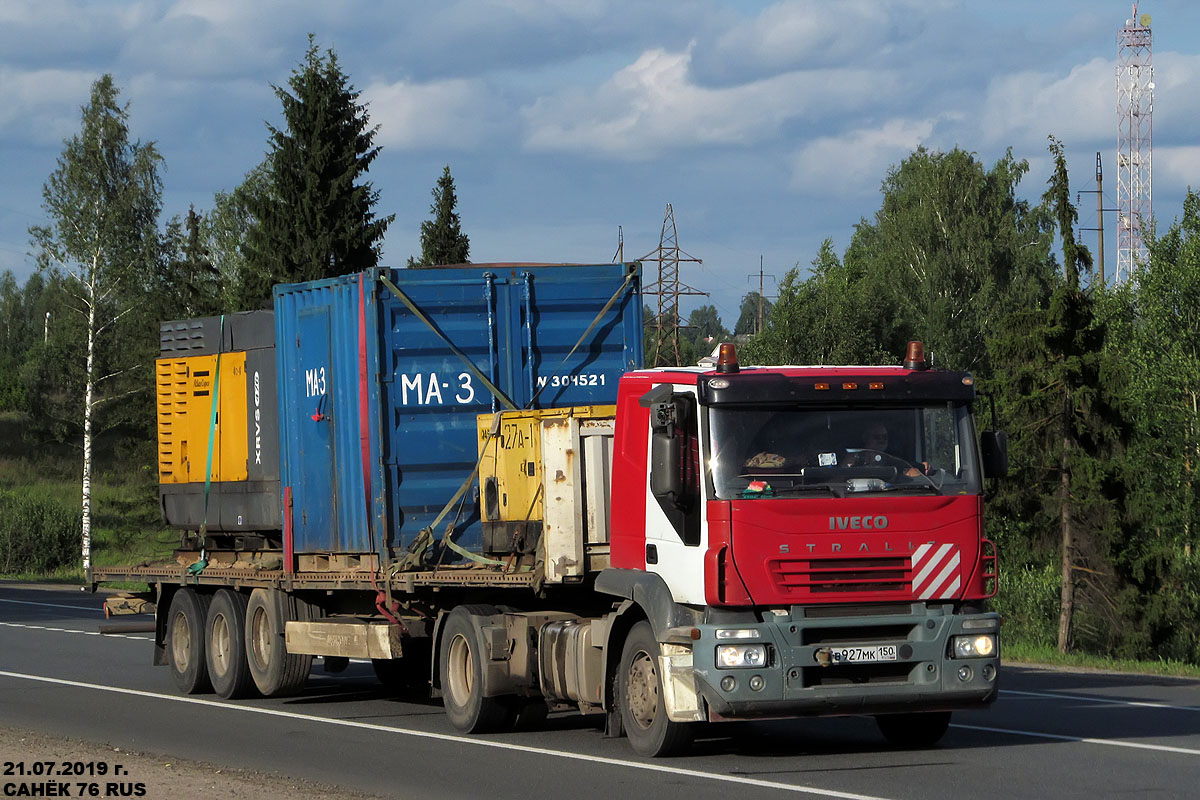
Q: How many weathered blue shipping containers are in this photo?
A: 1